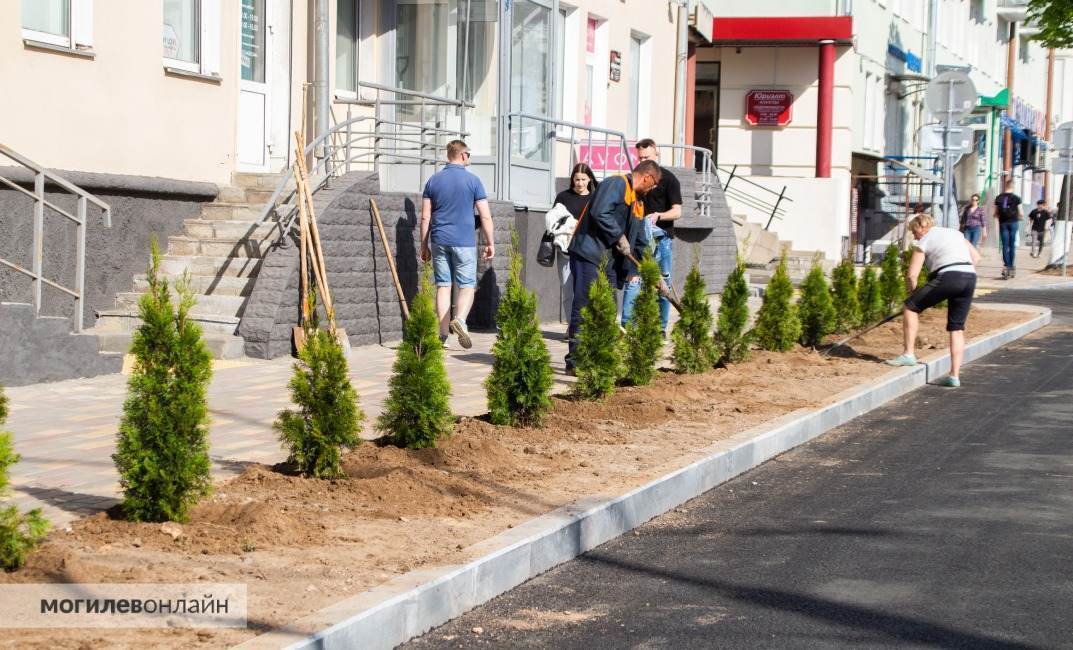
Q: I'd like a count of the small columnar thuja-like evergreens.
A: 15